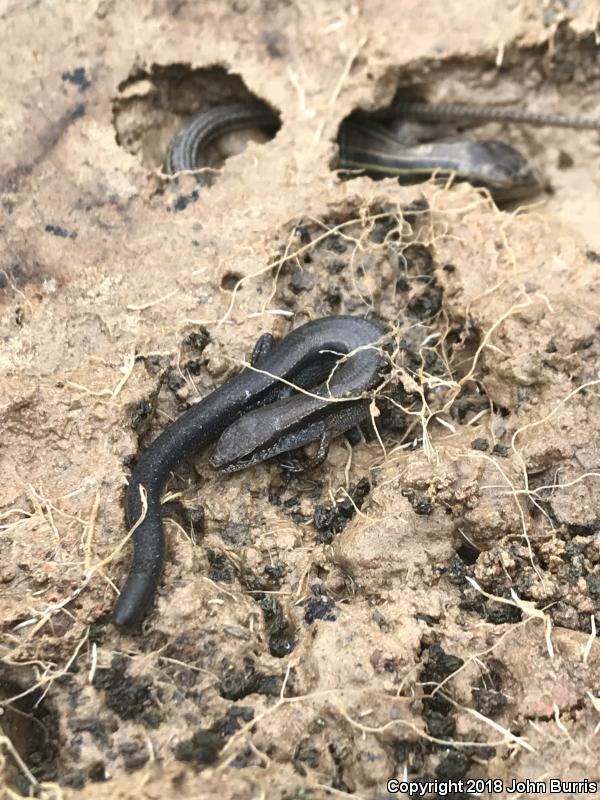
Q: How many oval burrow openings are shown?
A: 2